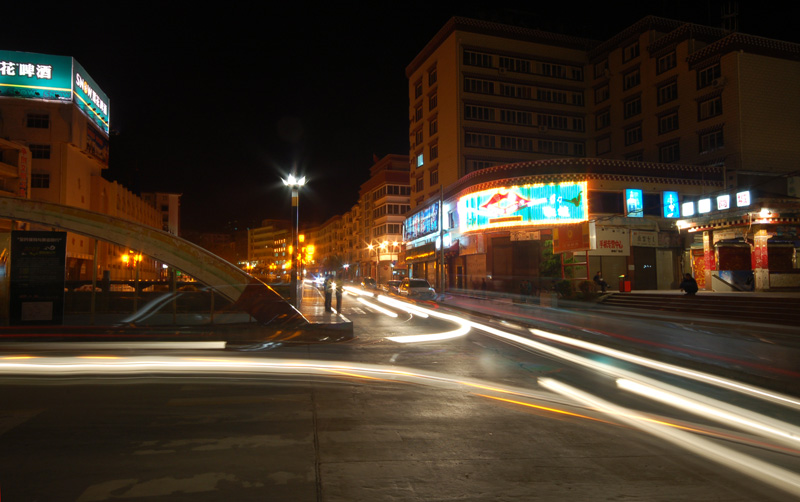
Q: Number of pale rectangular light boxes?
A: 4